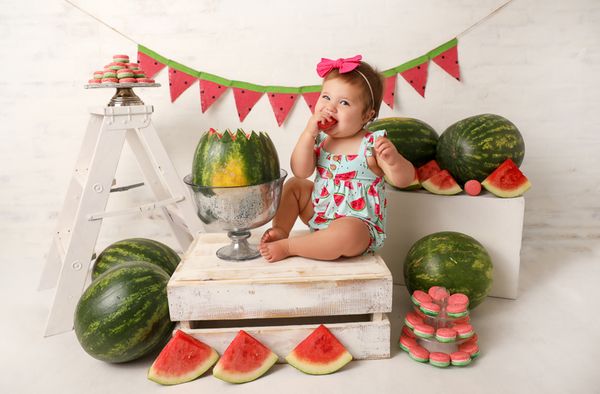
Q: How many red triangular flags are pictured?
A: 9